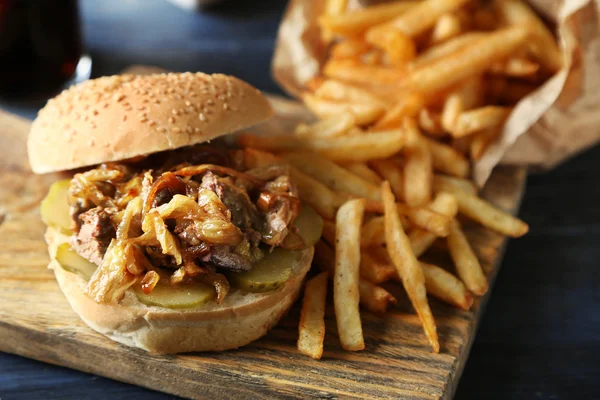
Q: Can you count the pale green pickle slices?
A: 5